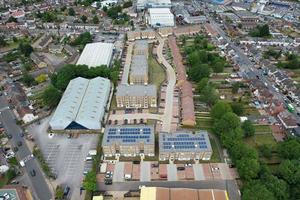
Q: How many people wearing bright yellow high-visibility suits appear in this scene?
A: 0